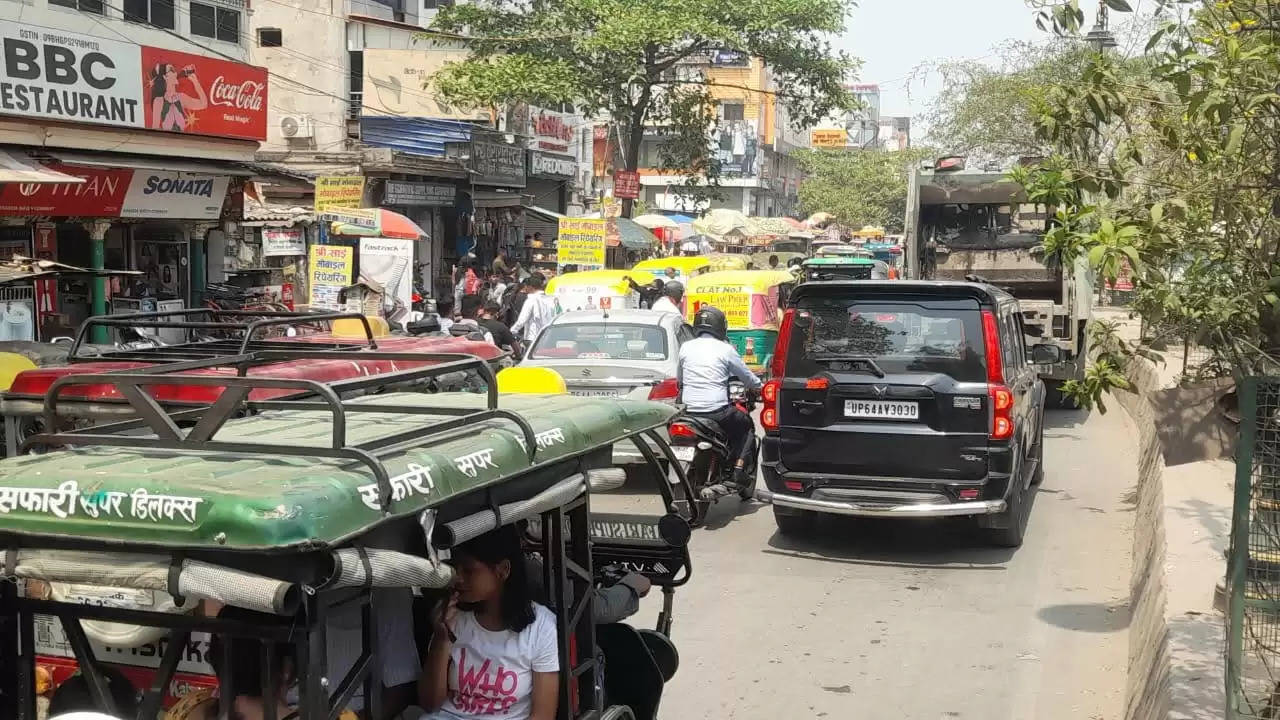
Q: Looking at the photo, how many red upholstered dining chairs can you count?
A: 0